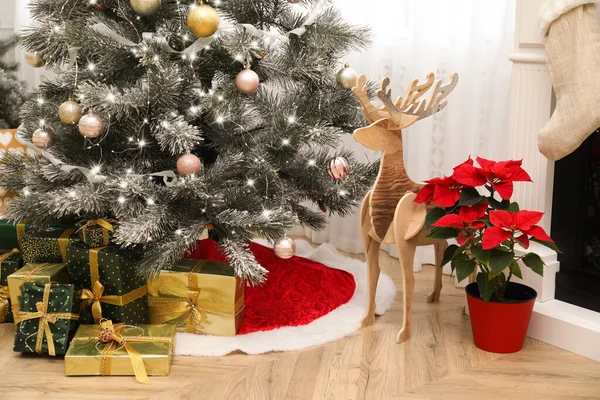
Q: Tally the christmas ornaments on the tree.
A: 11